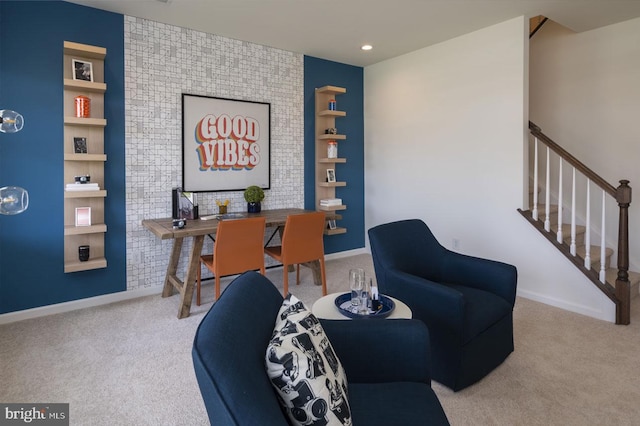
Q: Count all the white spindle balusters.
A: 6